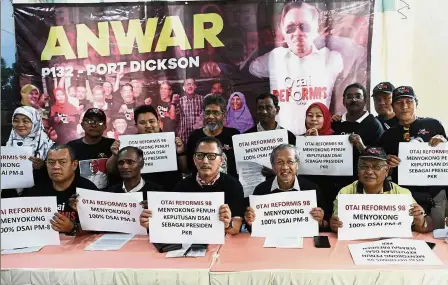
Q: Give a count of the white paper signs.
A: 11